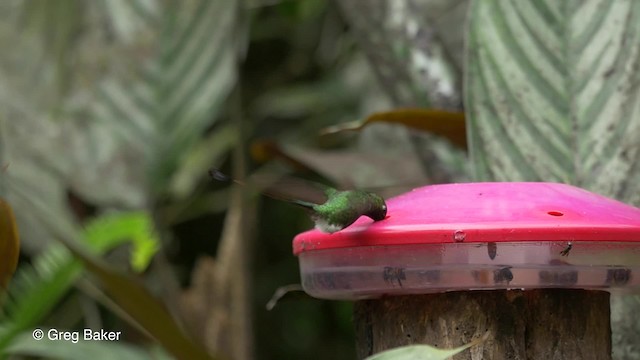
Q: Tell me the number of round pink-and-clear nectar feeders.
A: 1